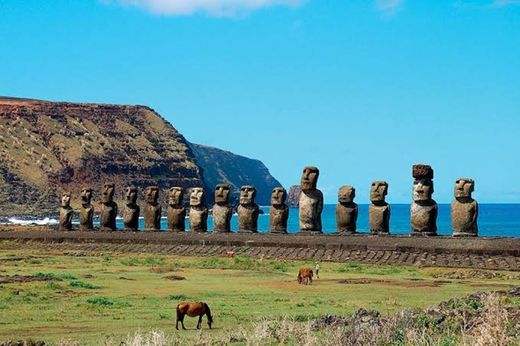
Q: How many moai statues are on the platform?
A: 15